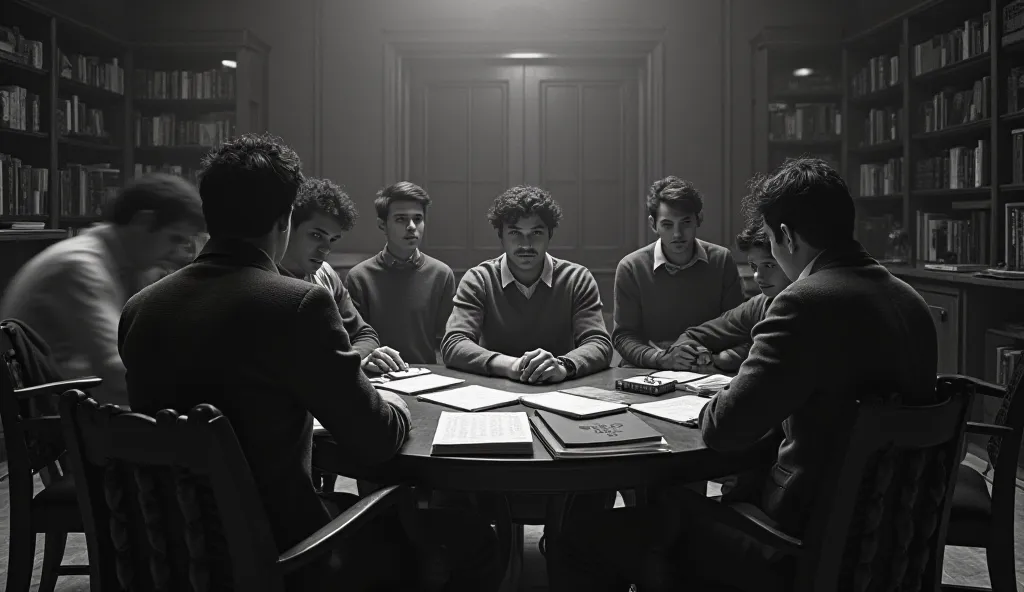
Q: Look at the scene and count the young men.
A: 8